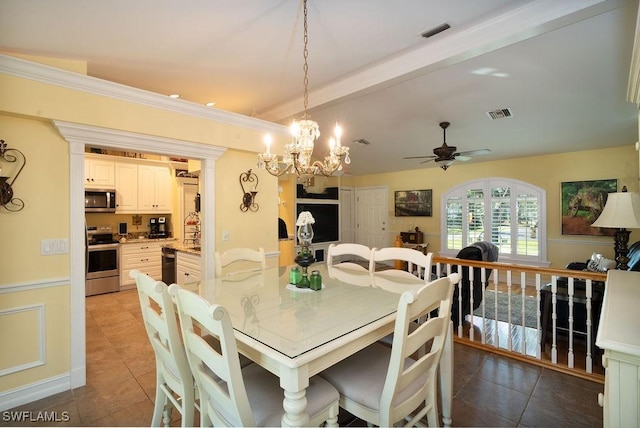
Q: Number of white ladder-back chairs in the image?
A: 6